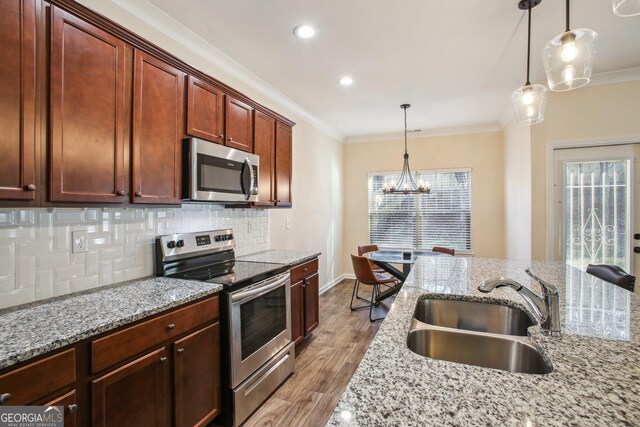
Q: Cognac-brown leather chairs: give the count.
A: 3